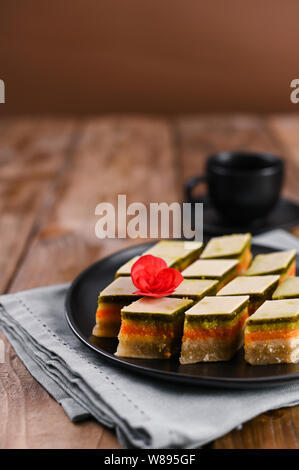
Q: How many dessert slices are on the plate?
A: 12